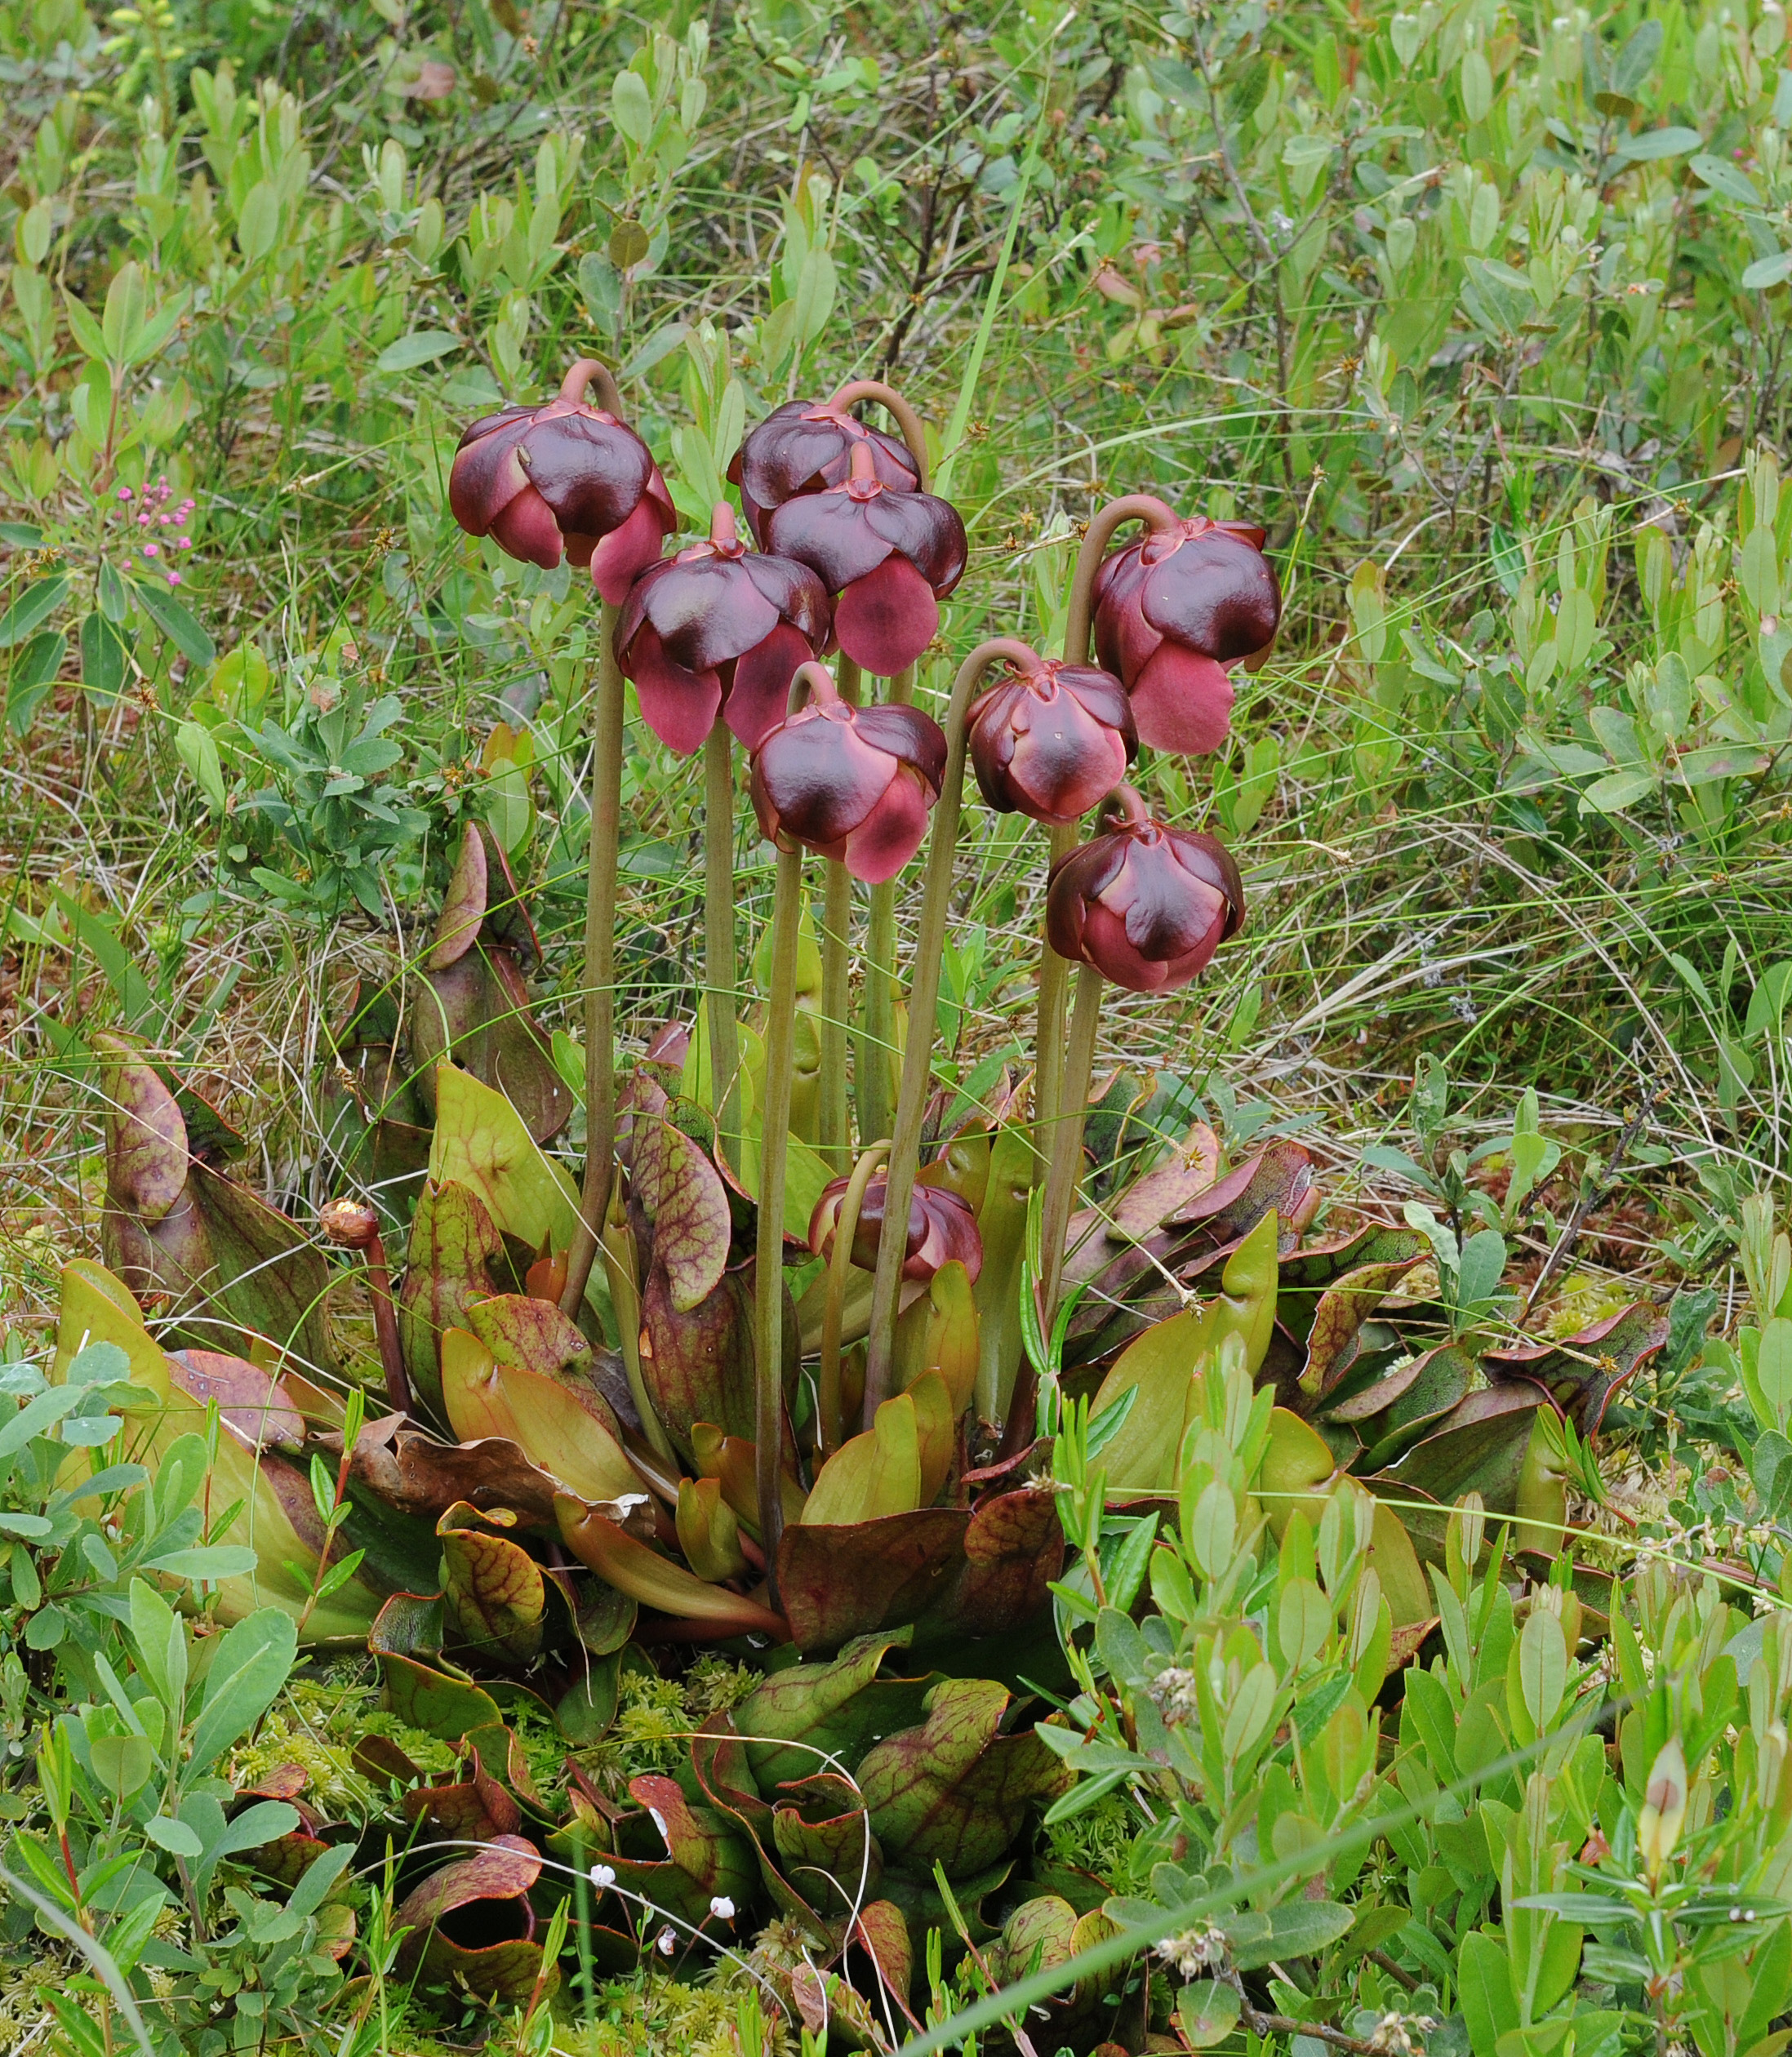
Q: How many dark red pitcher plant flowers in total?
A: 9